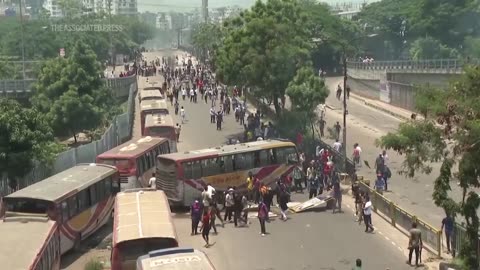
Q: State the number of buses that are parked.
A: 10